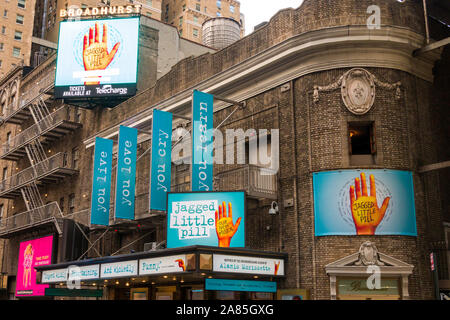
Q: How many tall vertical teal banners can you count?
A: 4